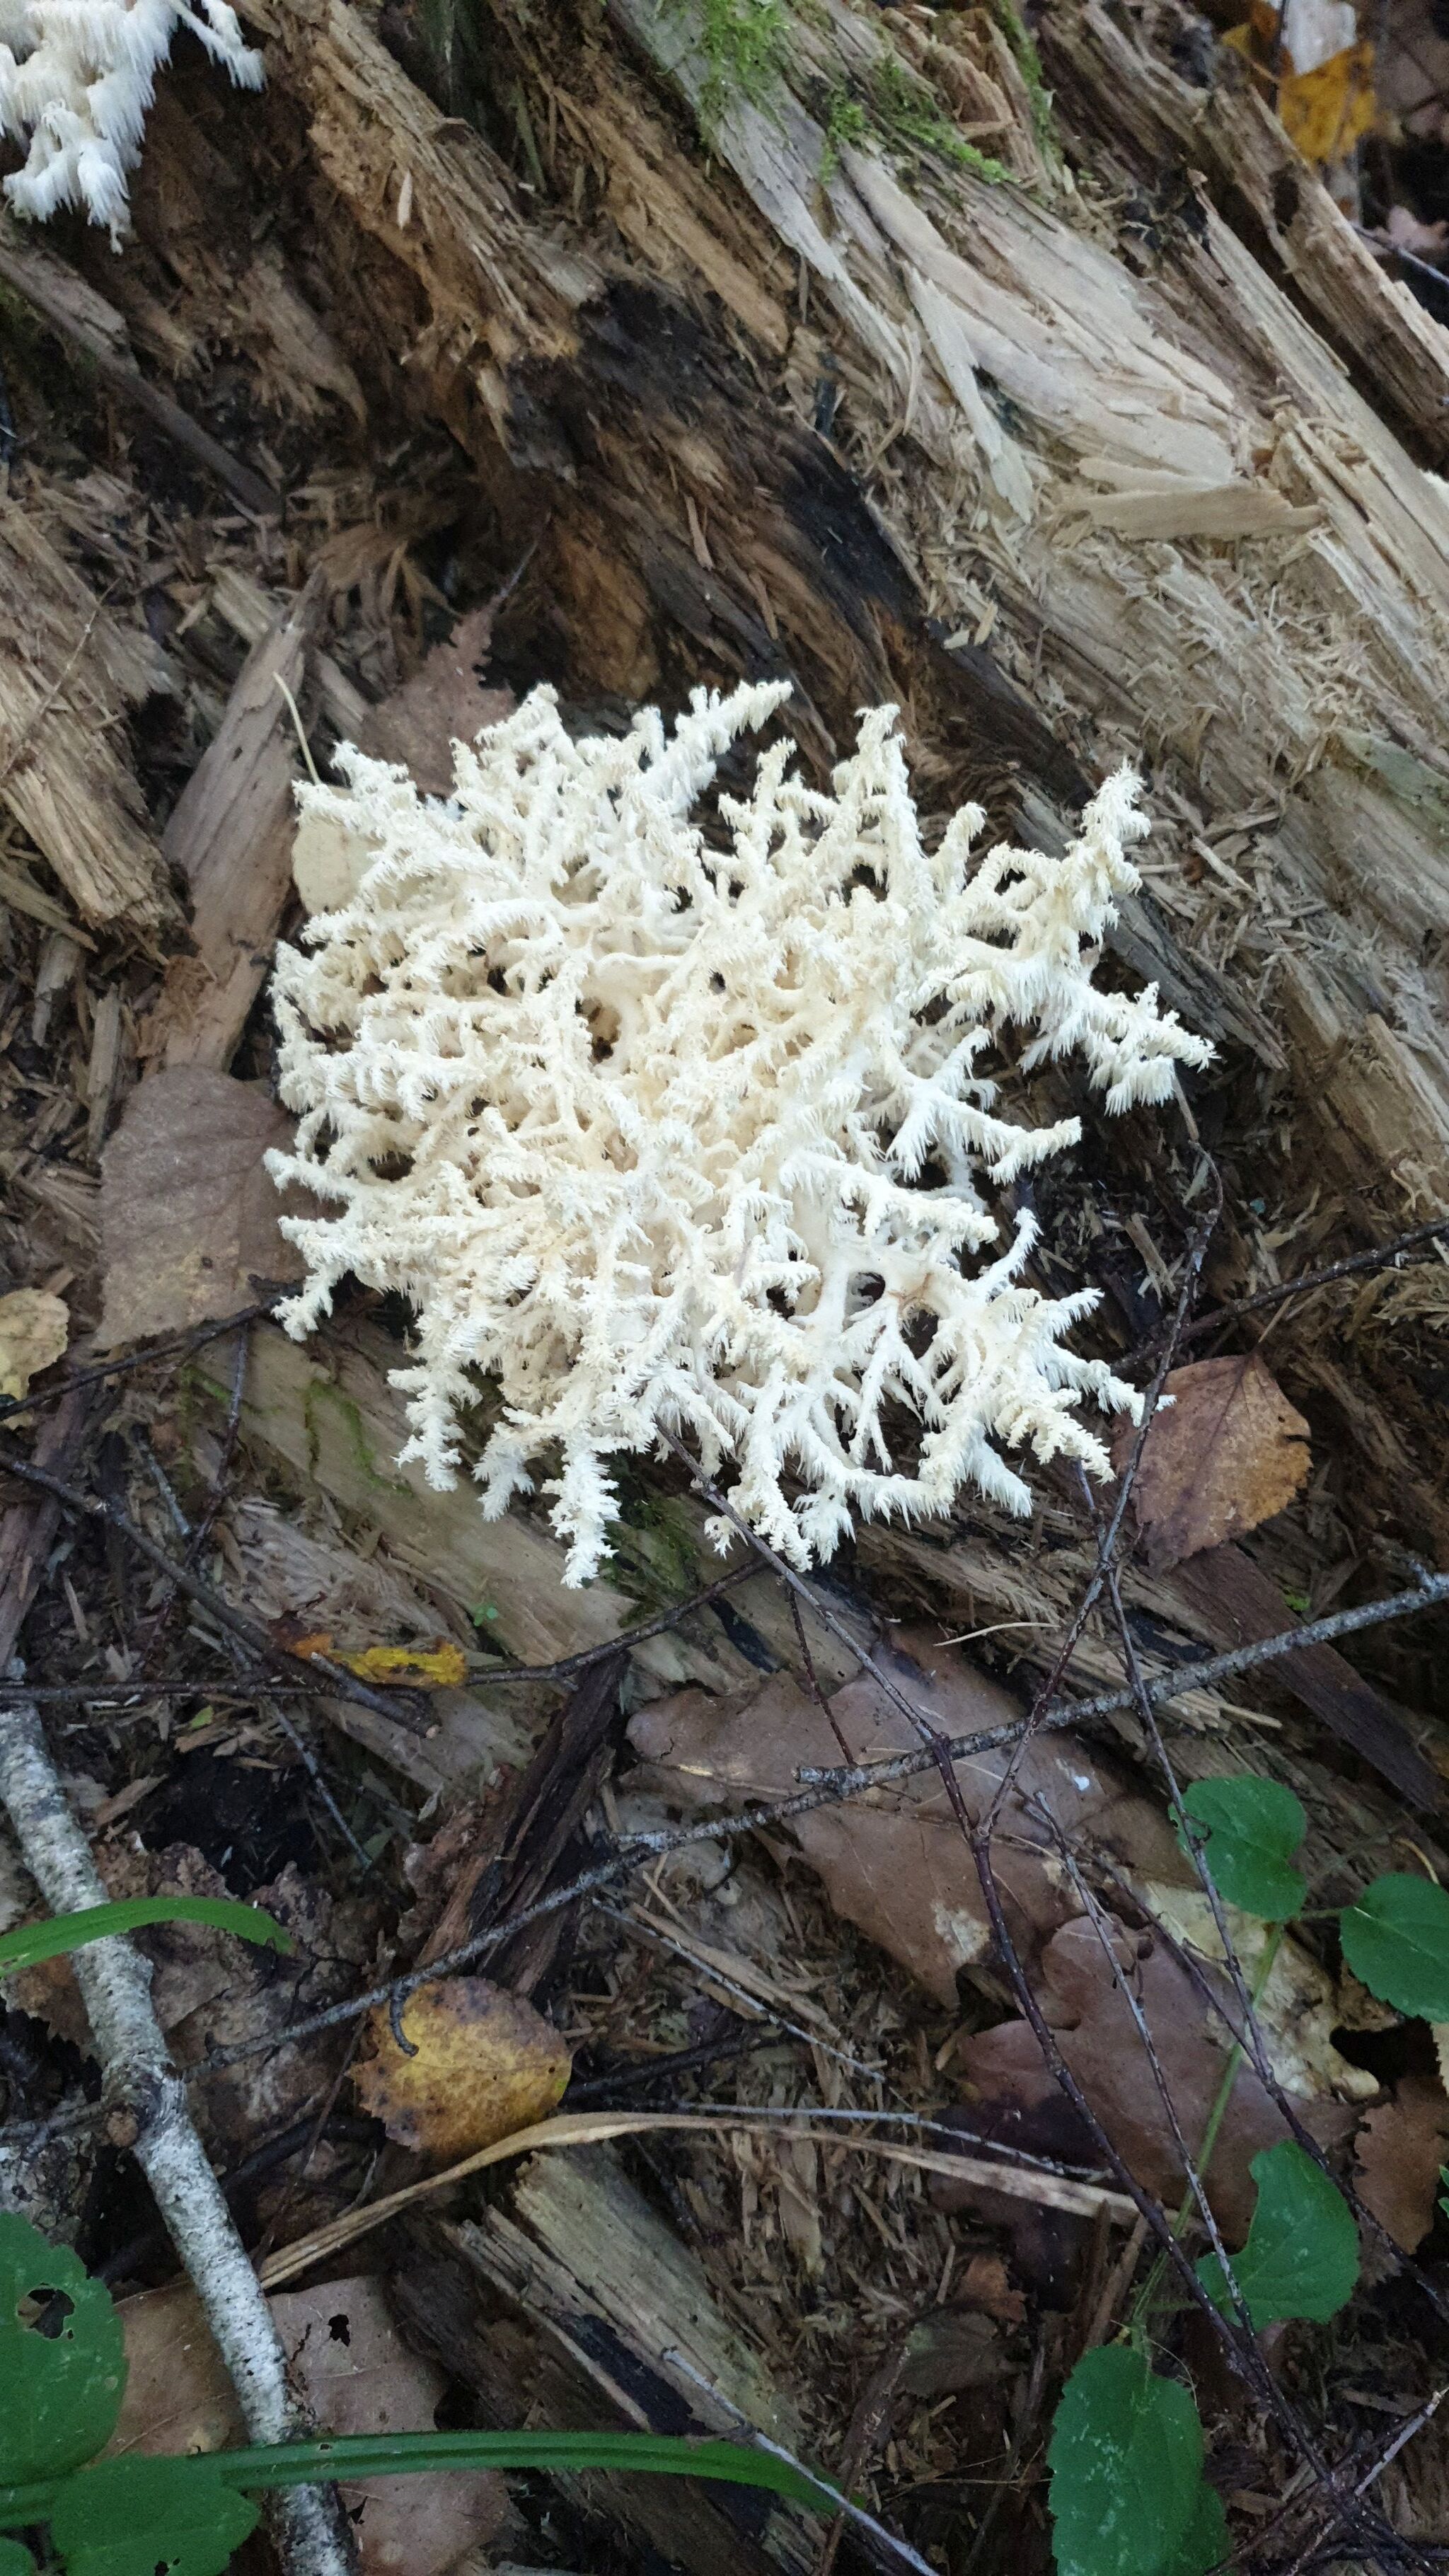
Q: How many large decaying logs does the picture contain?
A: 1